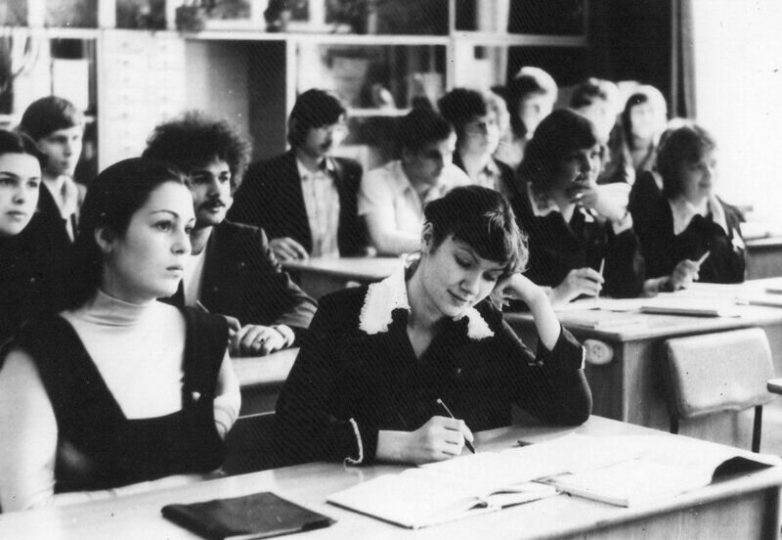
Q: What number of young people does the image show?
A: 13